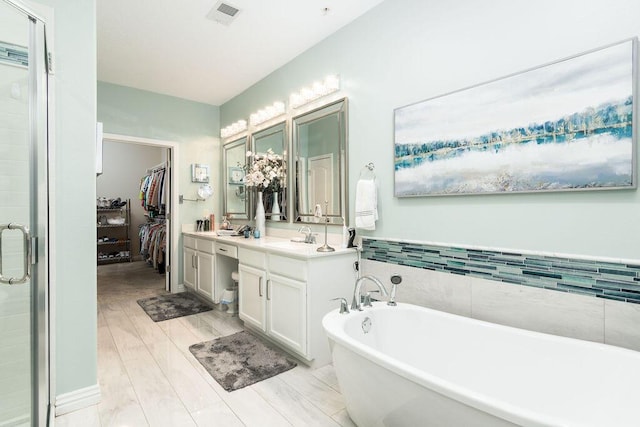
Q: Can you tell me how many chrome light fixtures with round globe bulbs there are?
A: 3